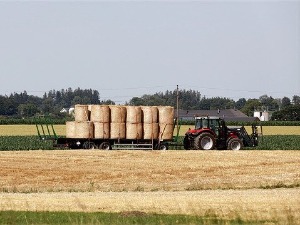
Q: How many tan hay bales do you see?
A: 13